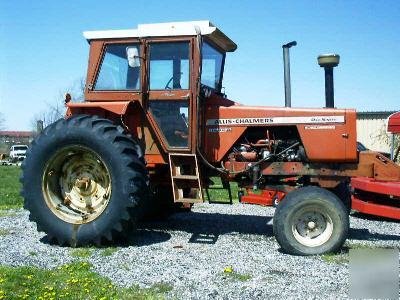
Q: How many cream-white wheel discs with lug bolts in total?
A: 2